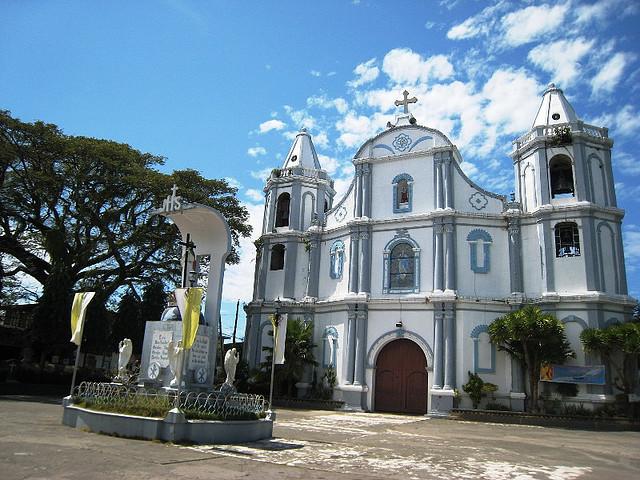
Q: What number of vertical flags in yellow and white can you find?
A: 3